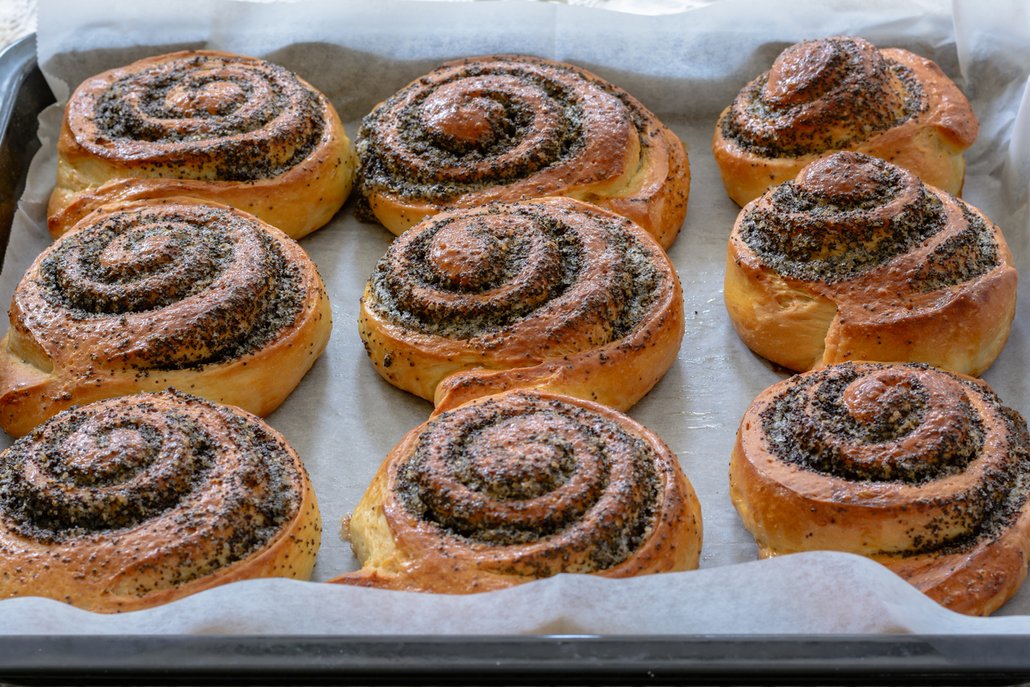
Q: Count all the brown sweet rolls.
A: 9